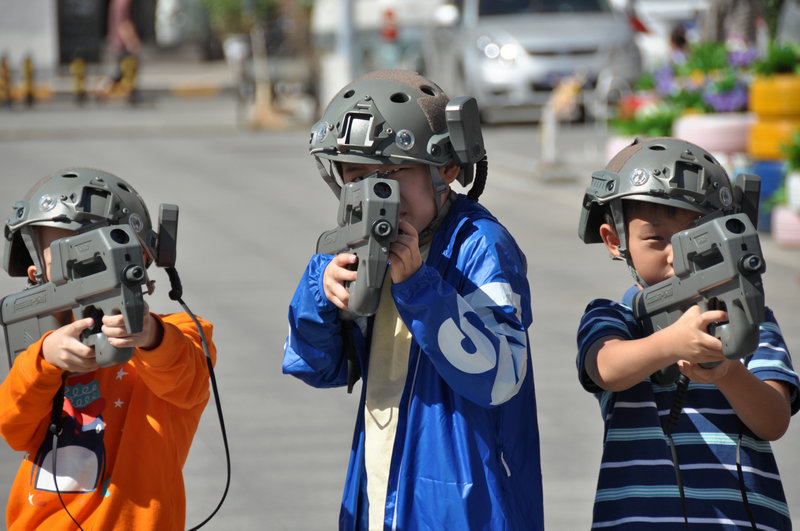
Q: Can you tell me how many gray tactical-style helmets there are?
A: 3